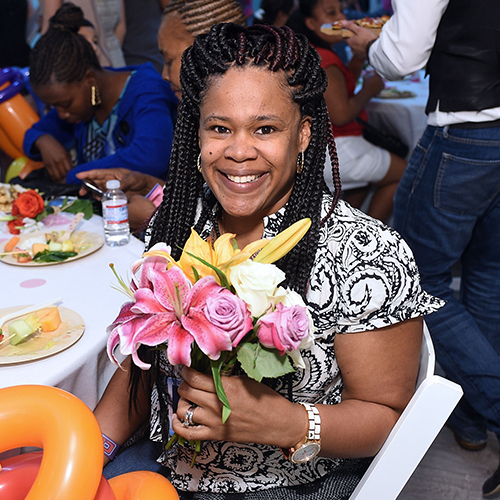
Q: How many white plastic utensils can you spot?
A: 1